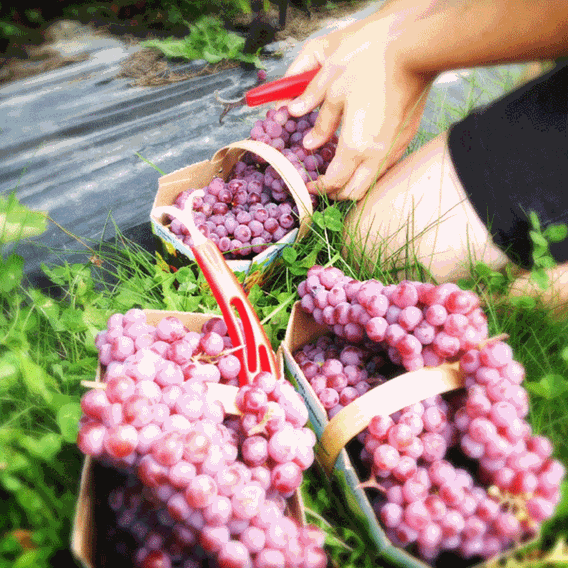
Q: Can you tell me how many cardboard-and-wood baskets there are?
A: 3